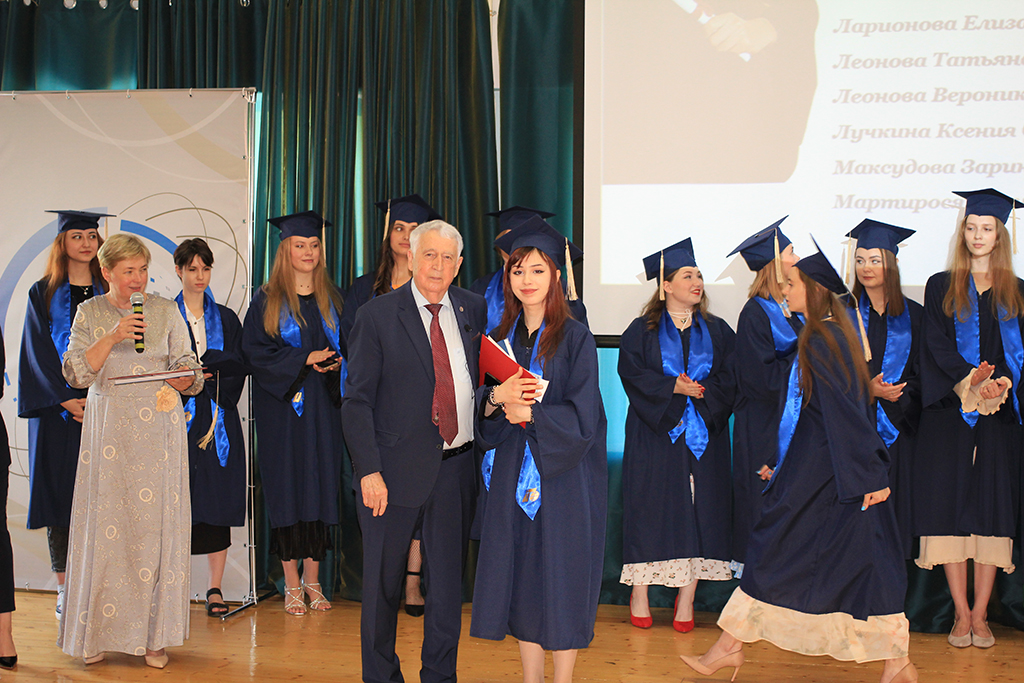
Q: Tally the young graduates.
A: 11